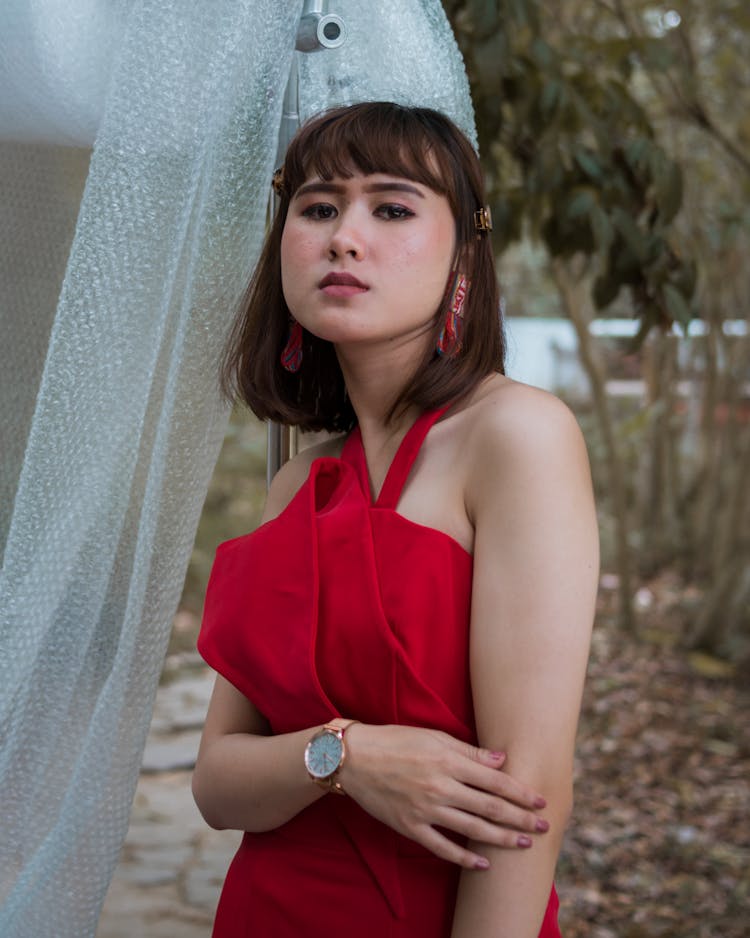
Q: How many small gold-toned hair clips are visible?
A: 2